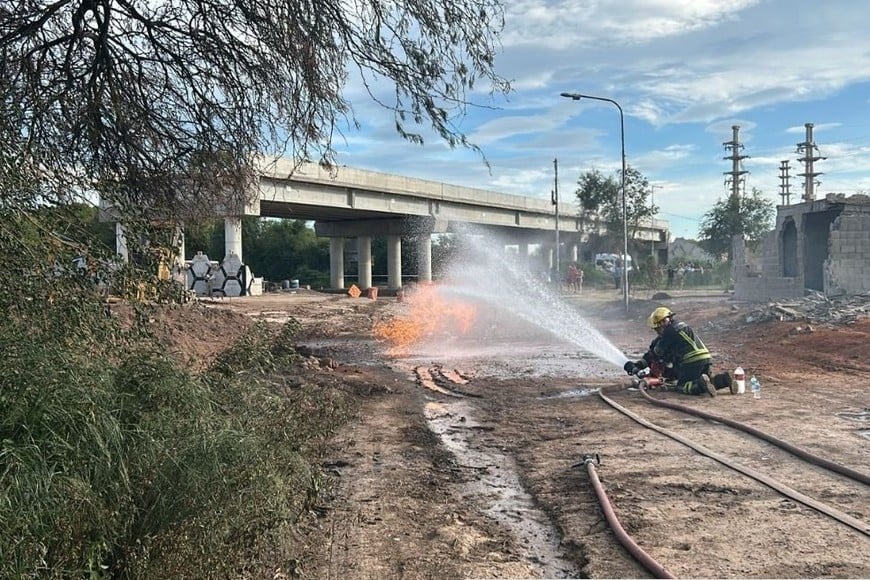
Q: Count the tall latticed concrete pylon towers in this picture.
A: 3